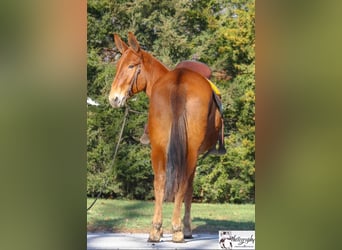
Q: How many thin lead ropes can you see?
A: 1